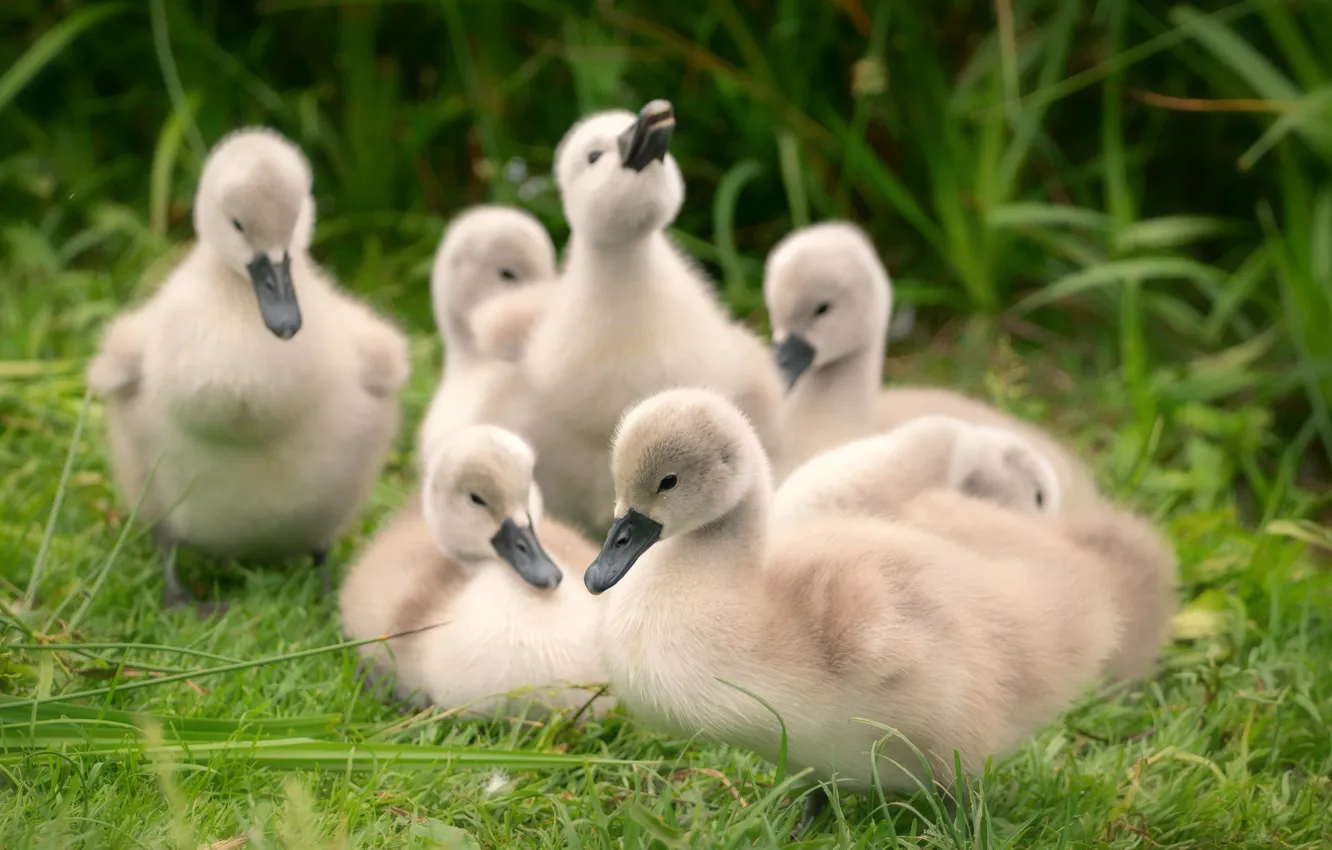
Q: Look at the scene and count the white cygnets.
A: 7